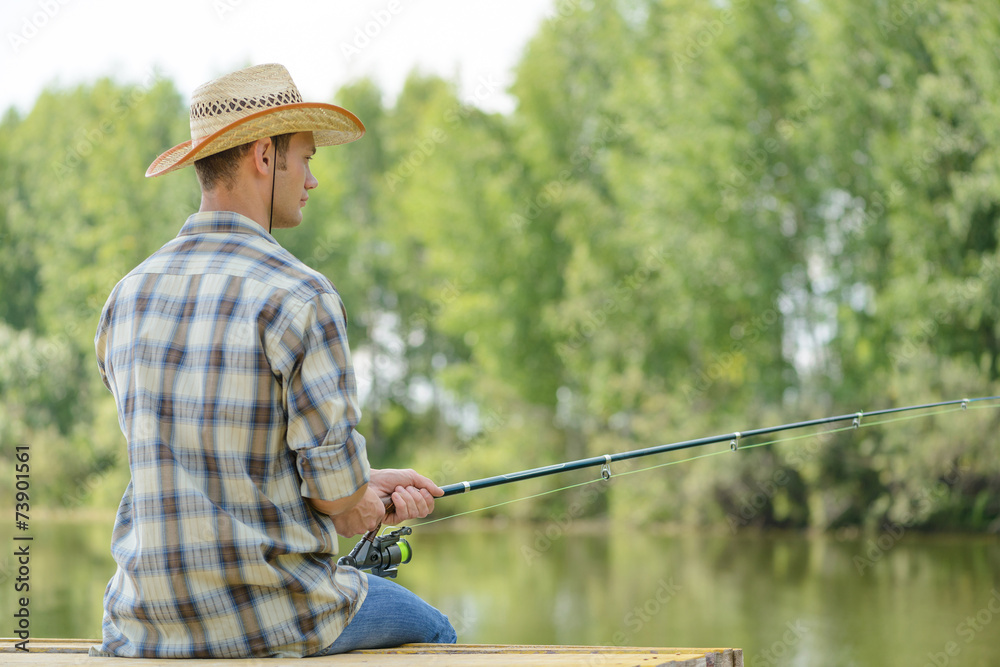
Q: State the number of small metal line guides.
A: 4